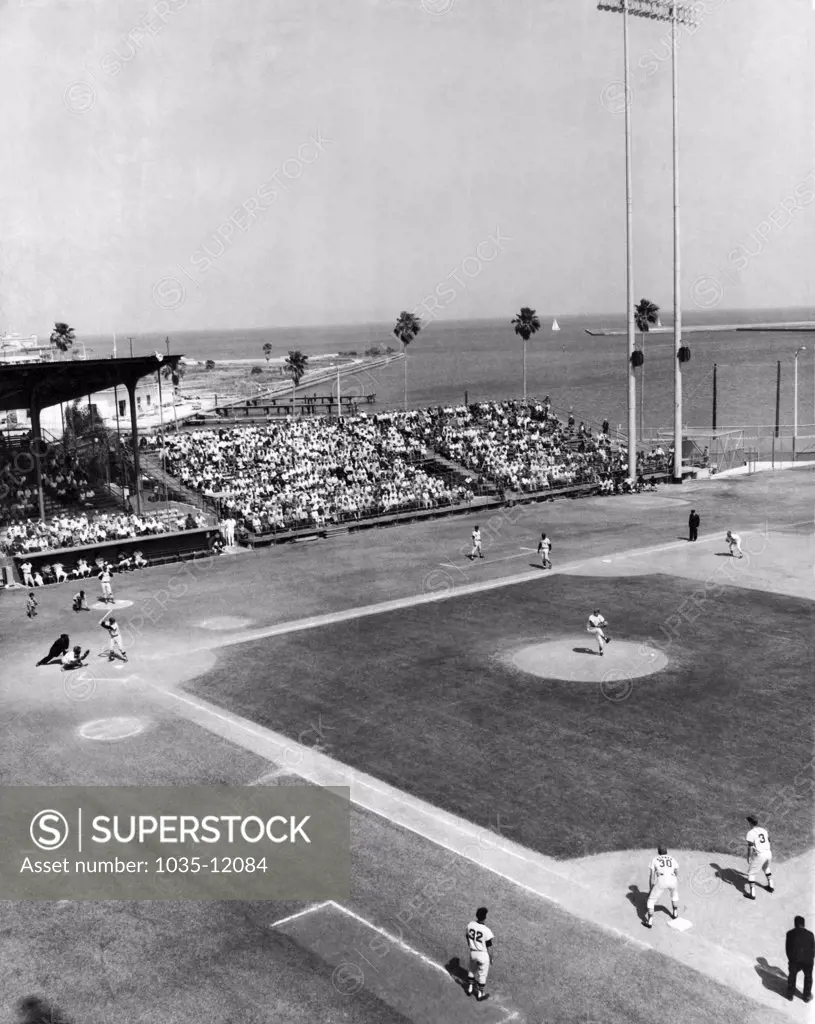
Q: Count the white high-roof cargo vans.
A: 0